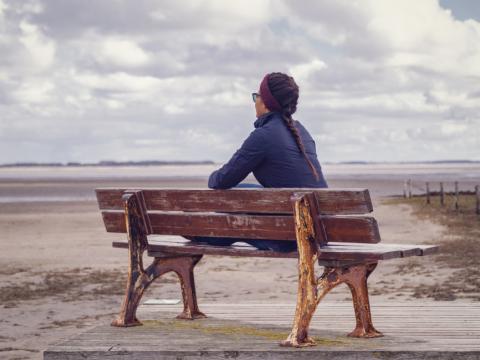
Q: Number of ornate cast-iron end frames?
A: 2